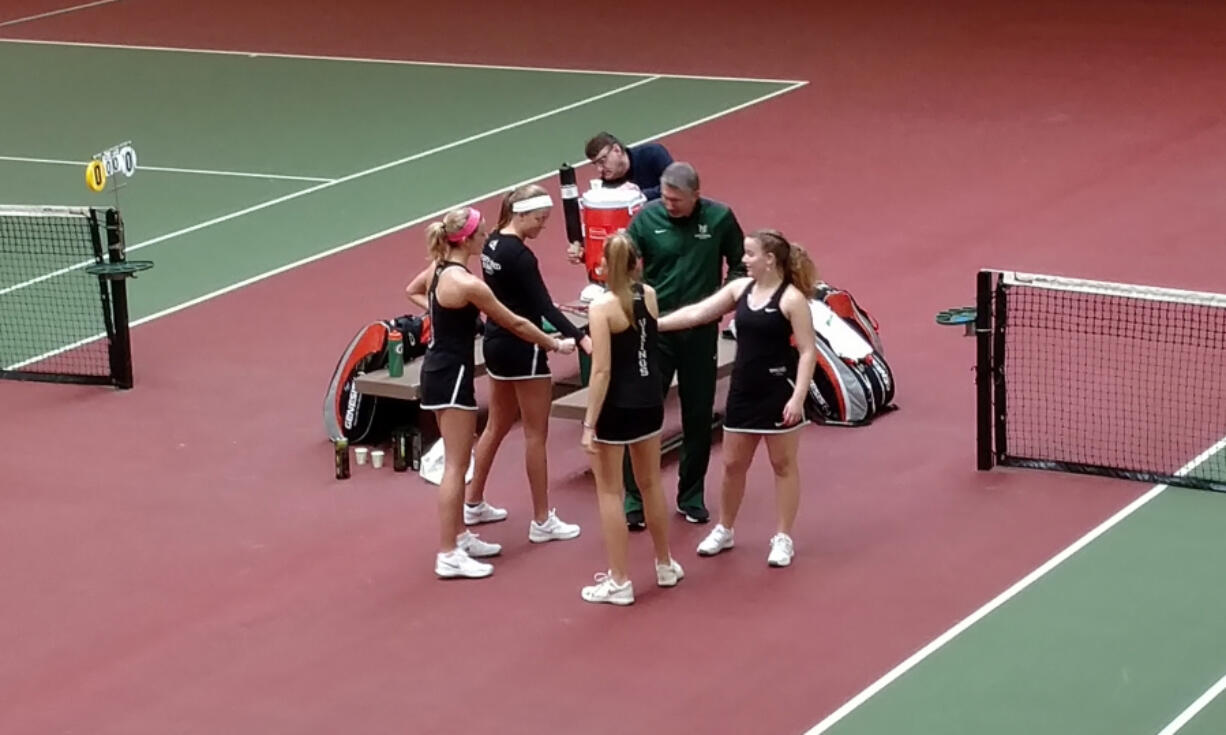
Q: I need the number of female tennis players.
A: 4